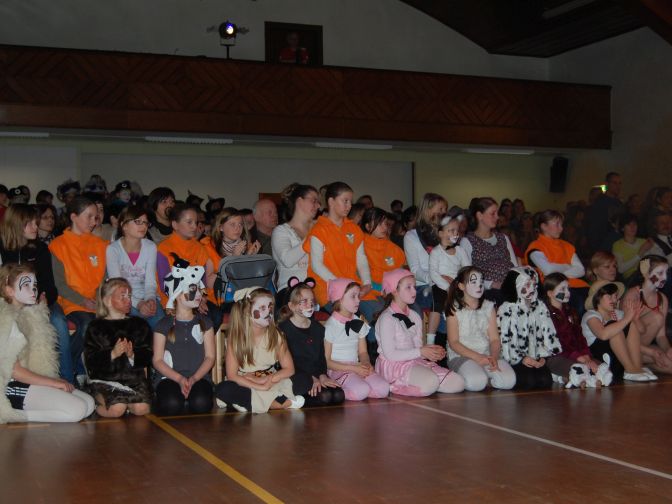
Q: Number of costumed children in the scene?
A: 13